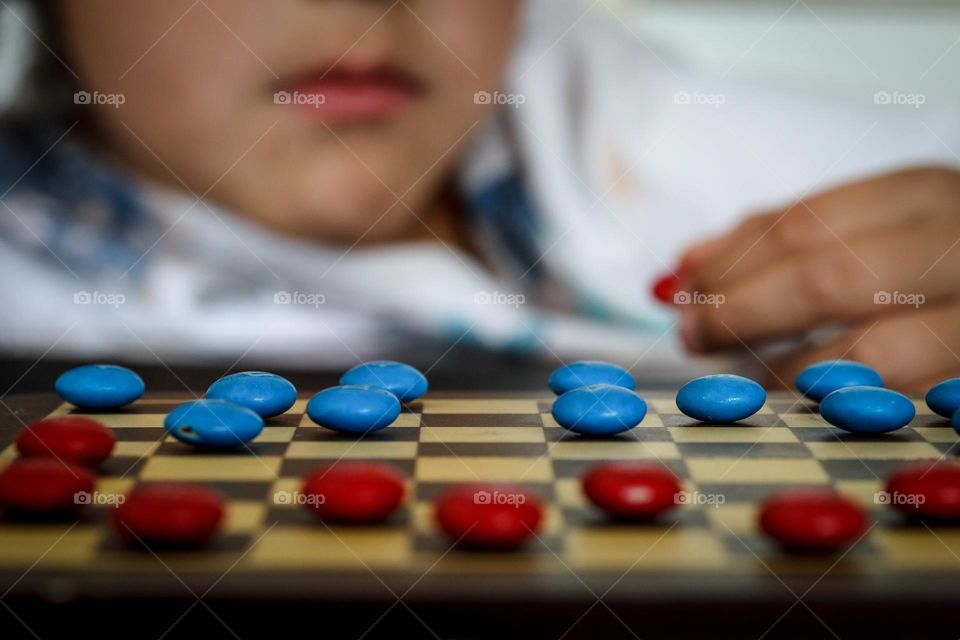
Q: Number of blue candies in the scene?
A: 12